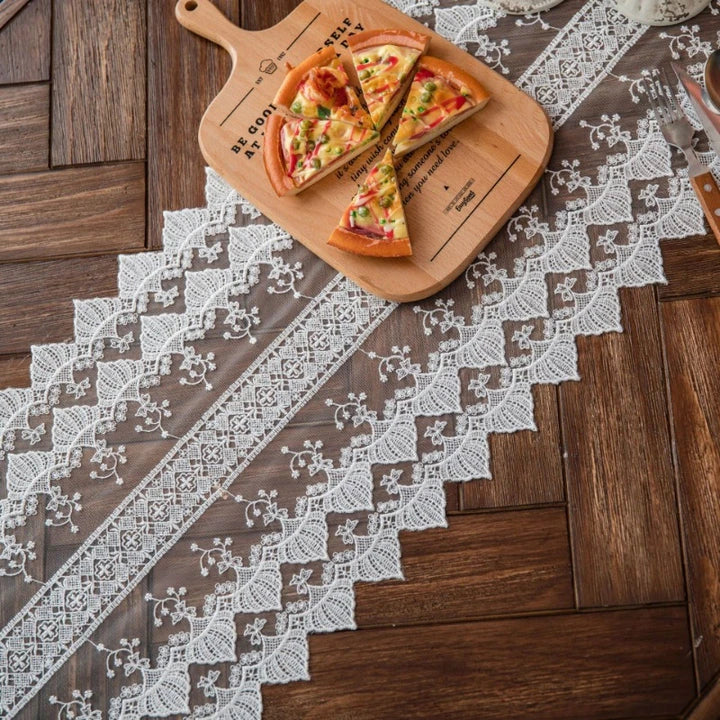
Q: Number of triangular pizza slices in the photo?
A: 5